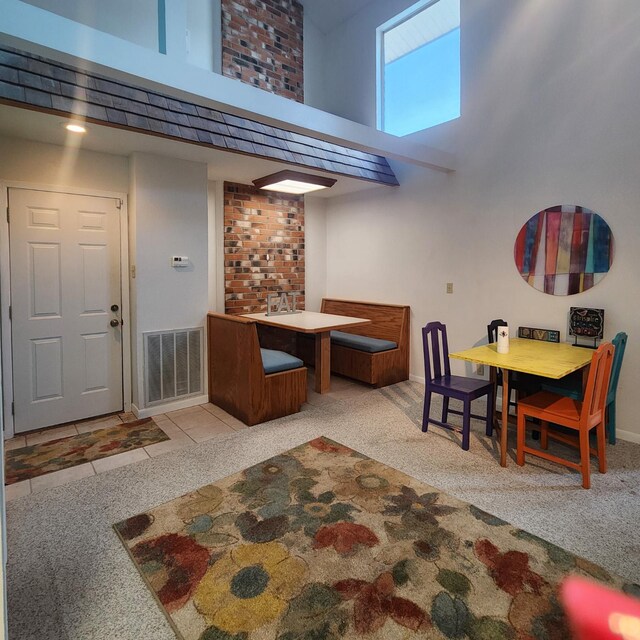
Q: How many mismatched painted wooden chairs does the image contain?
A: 4